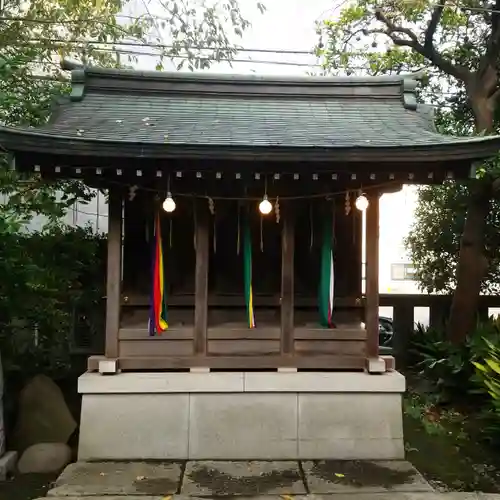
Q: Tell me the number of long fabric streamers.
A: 3